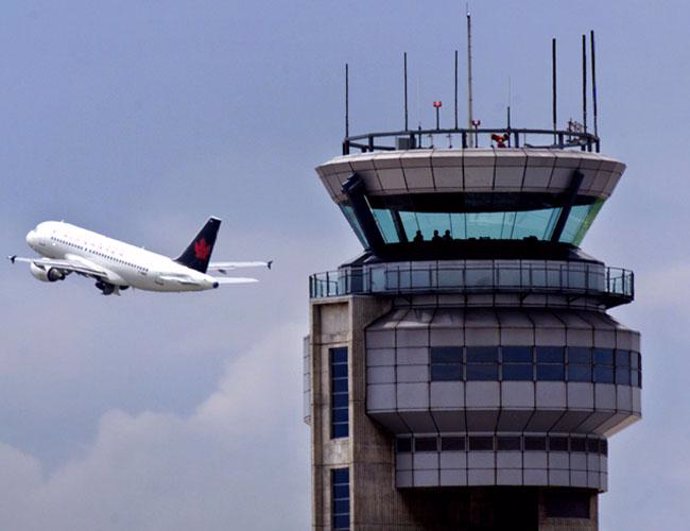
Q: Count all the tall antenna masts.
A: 7